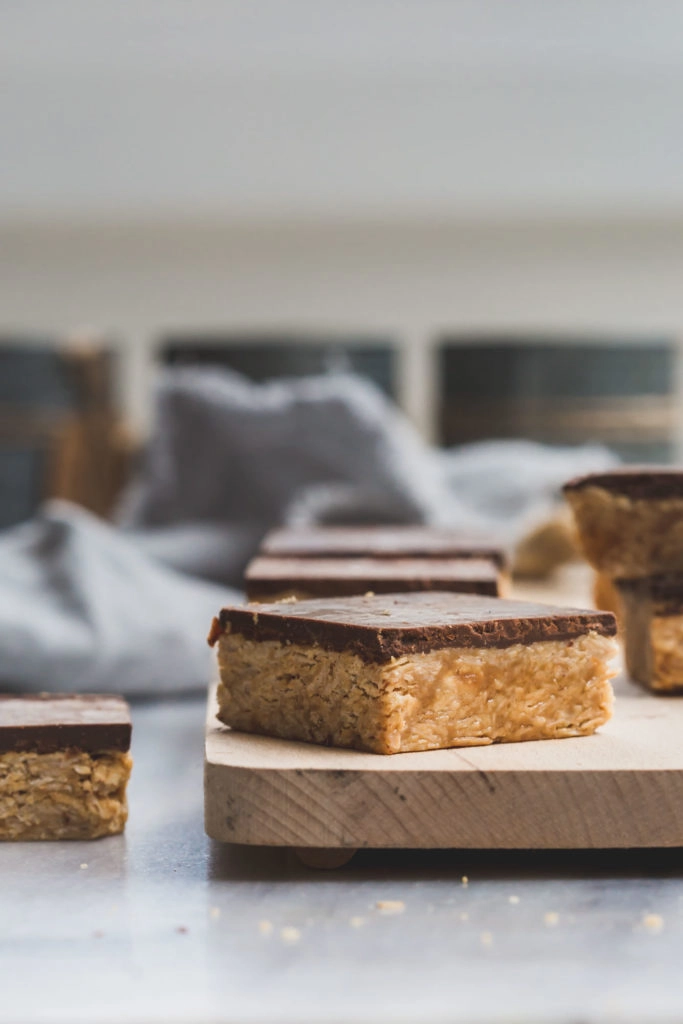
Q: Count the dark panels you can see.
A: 3